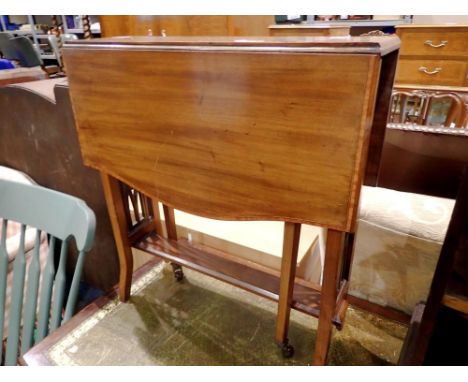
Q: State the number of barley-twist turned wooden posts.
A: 2